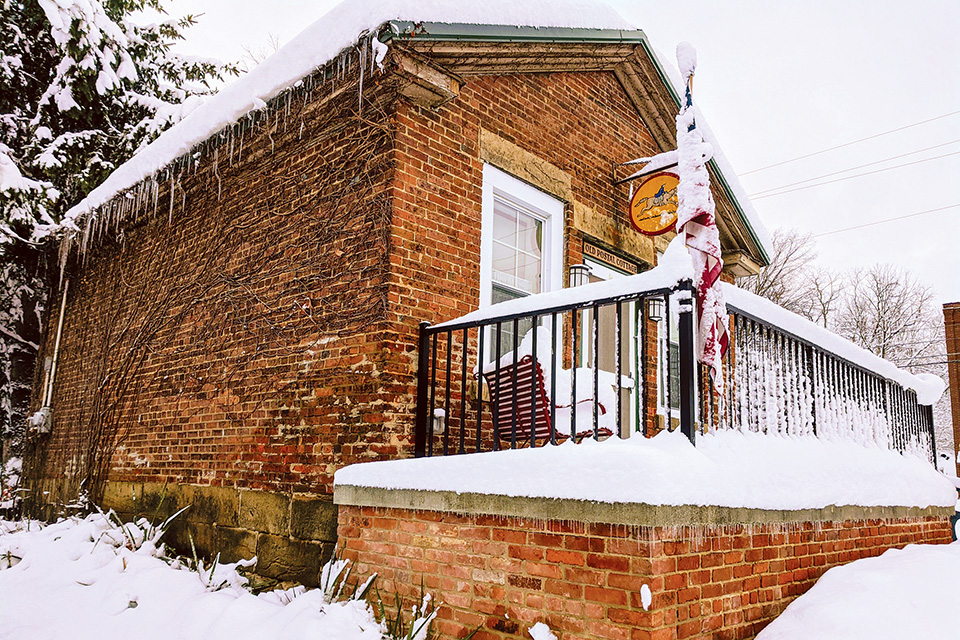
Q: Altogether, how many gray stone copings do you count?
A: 1